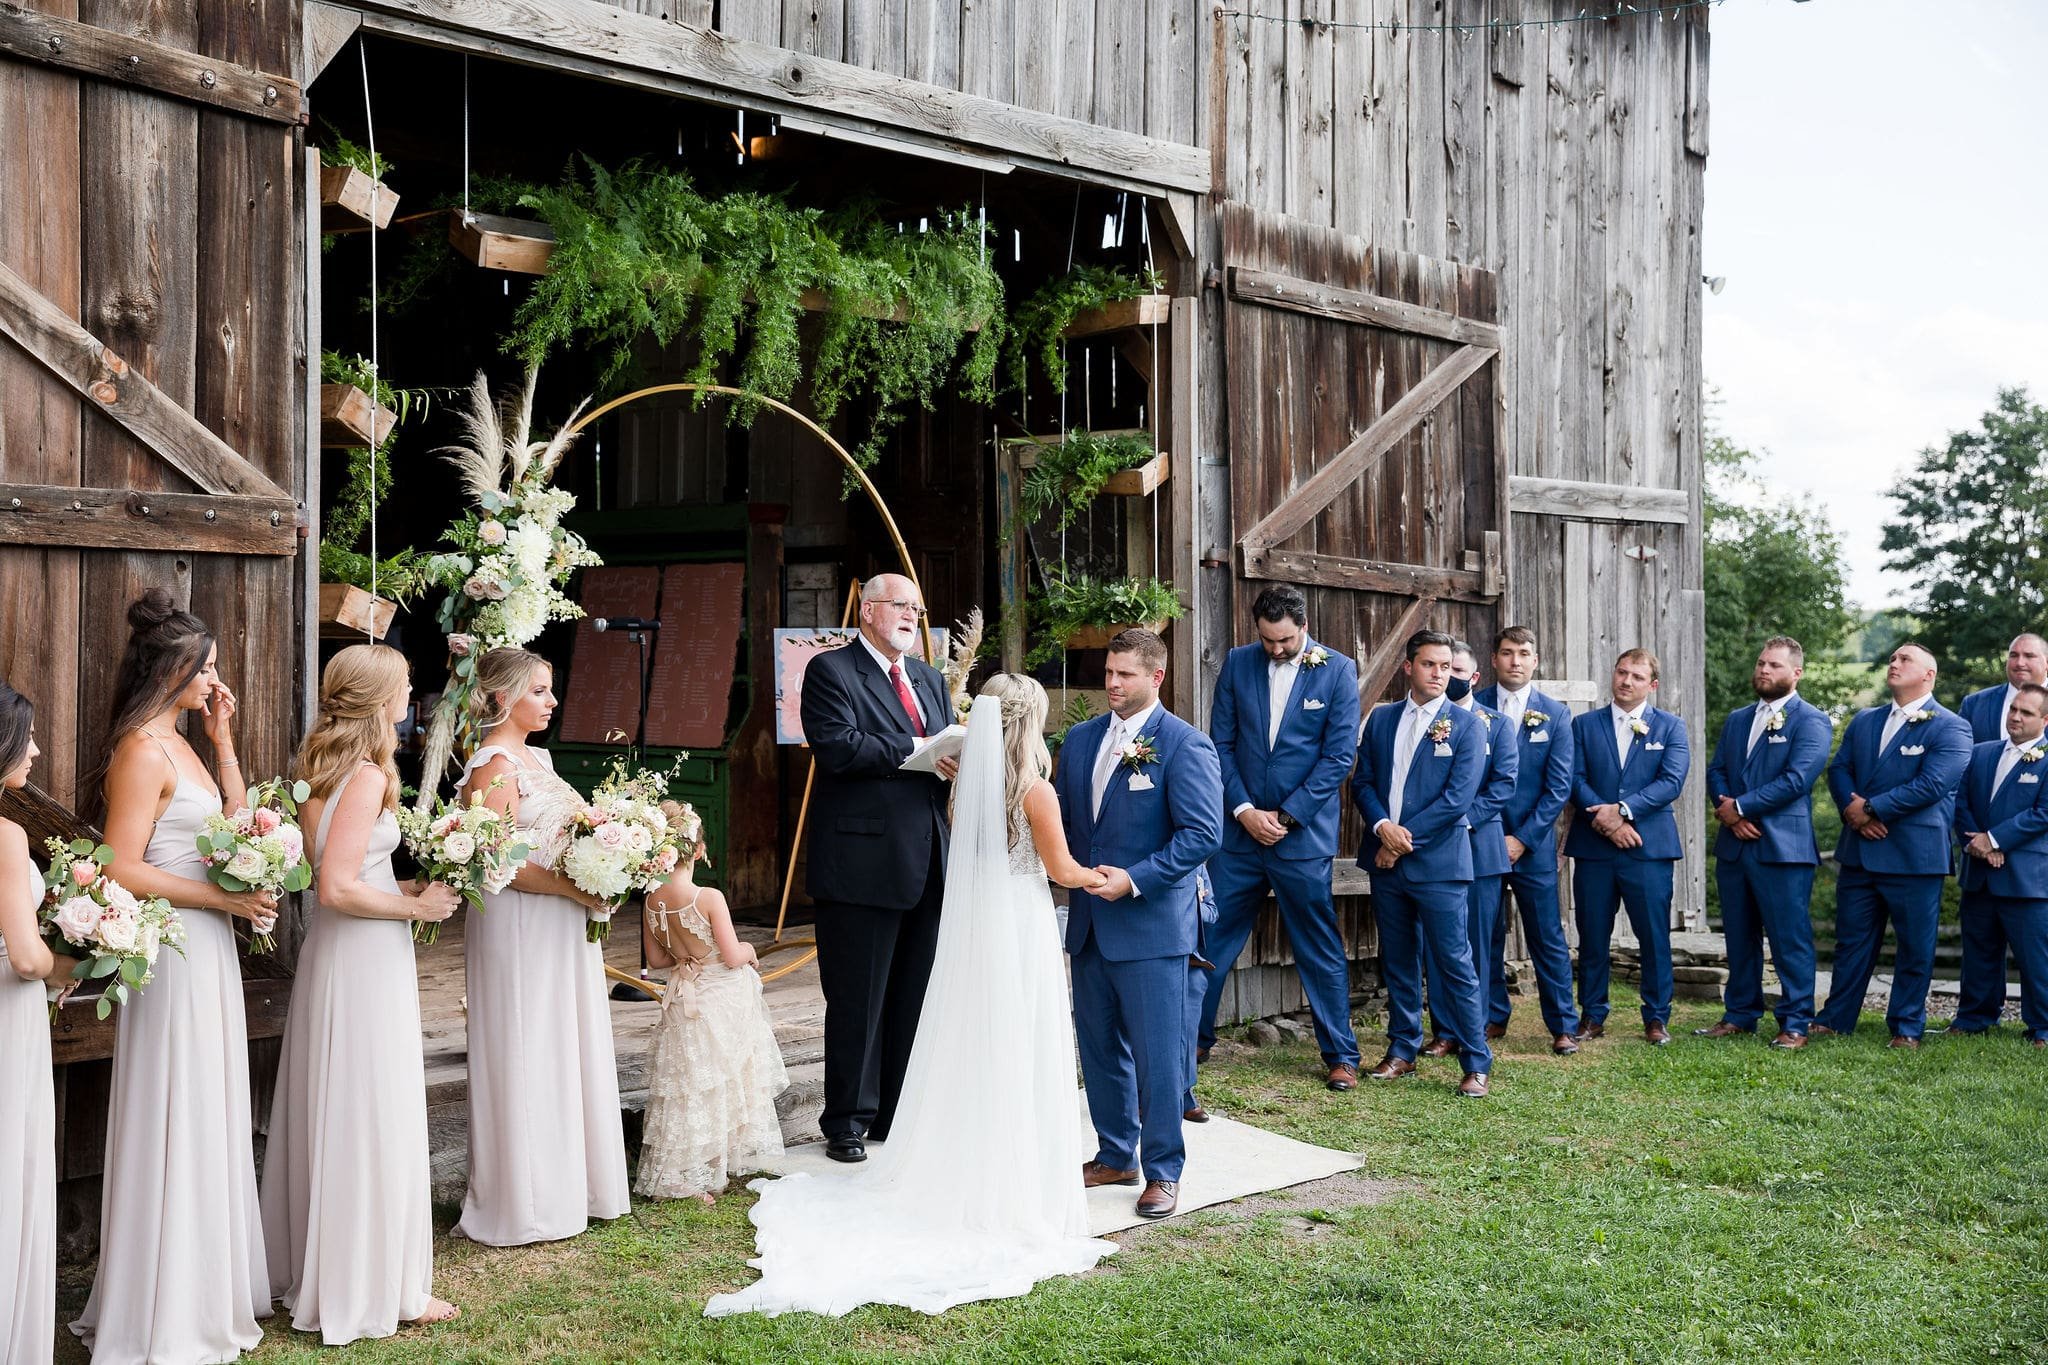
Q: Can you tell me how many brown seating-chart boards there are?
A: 2